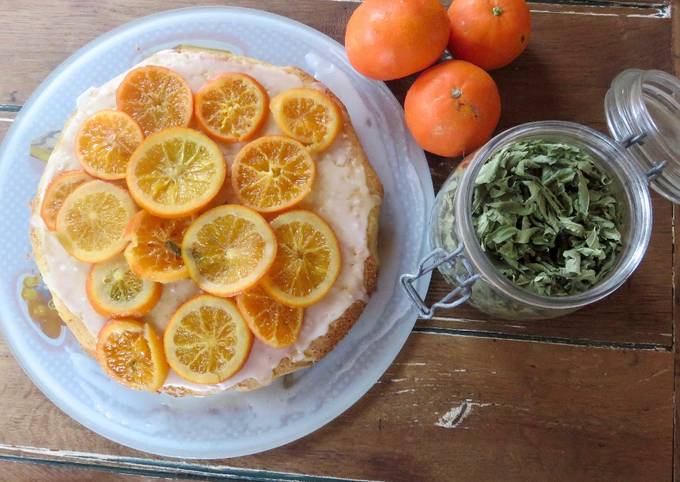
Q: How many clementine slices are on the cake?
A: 15